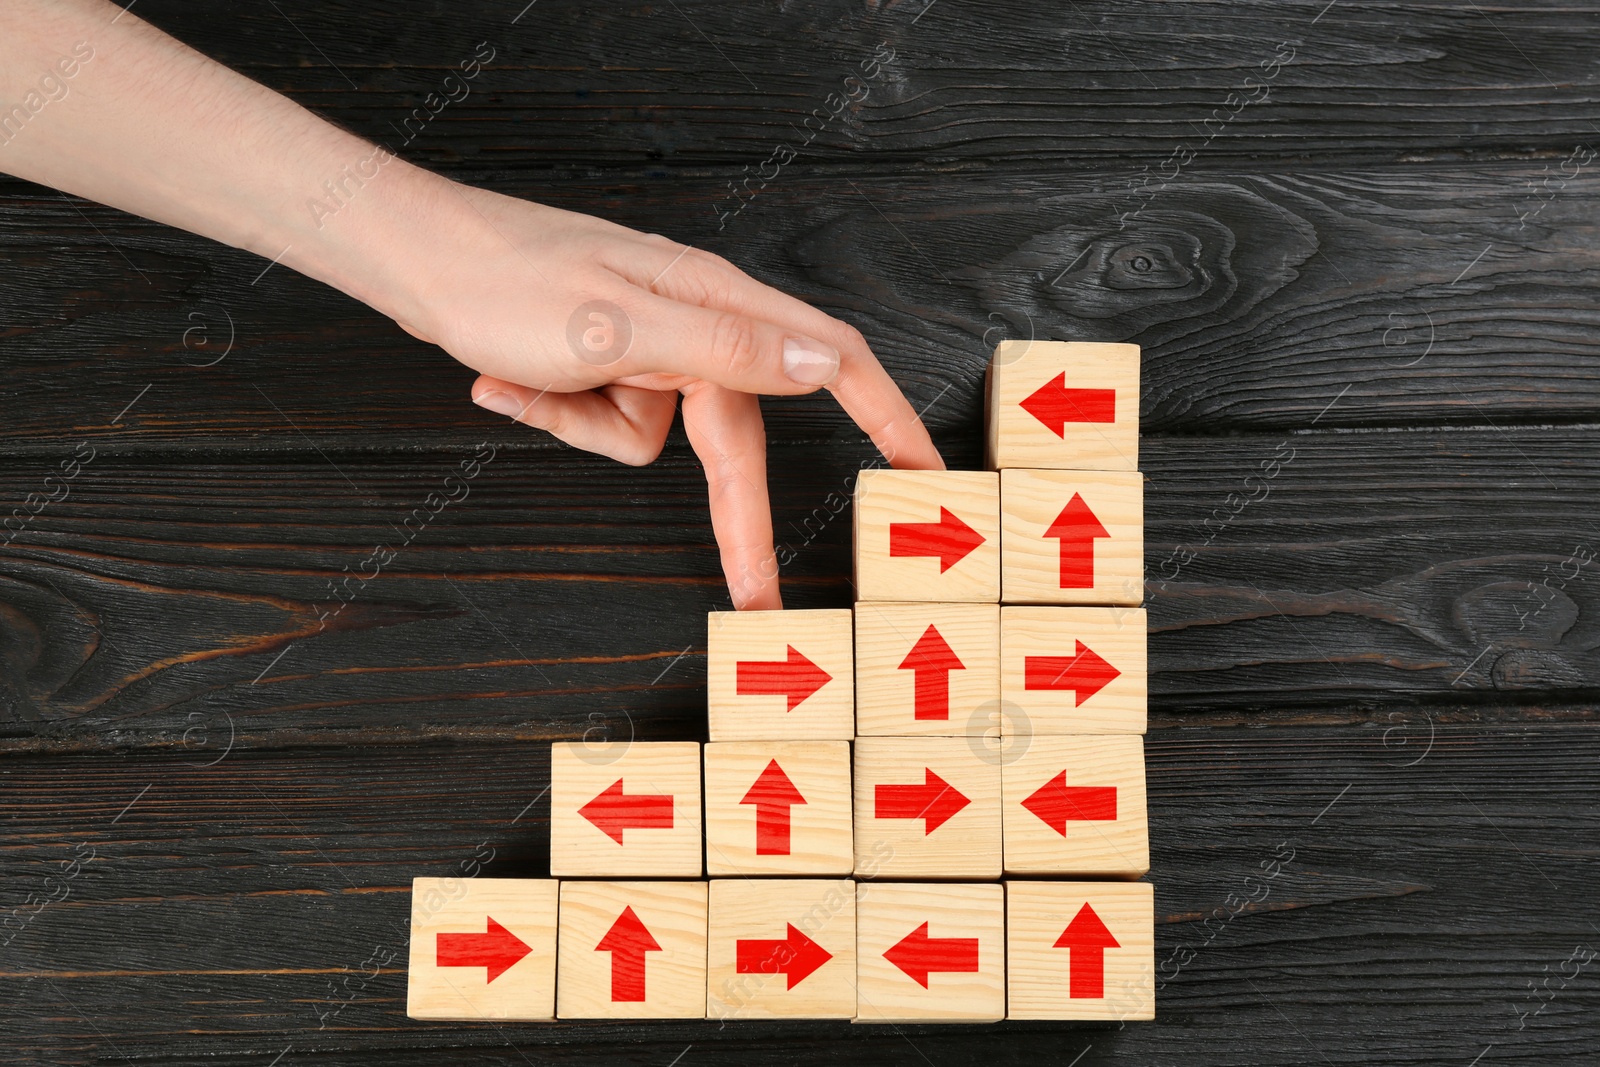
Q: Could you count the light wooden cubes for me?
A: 15